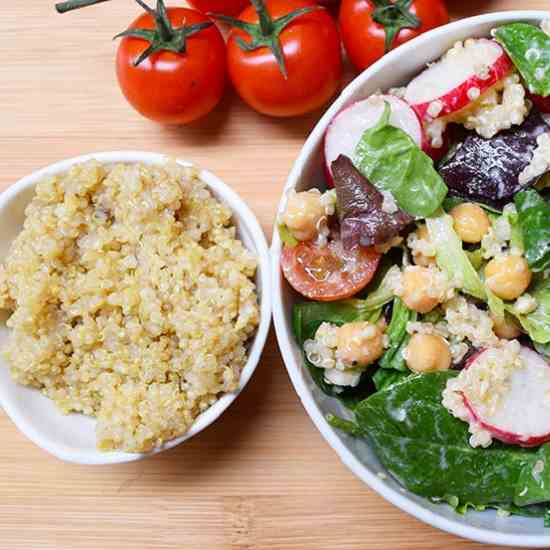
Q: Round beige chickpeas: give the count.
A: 8